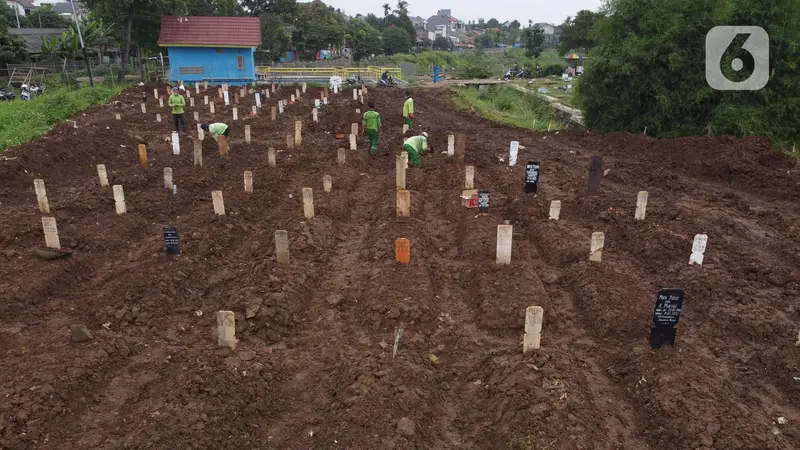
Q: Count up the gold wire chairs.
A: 0